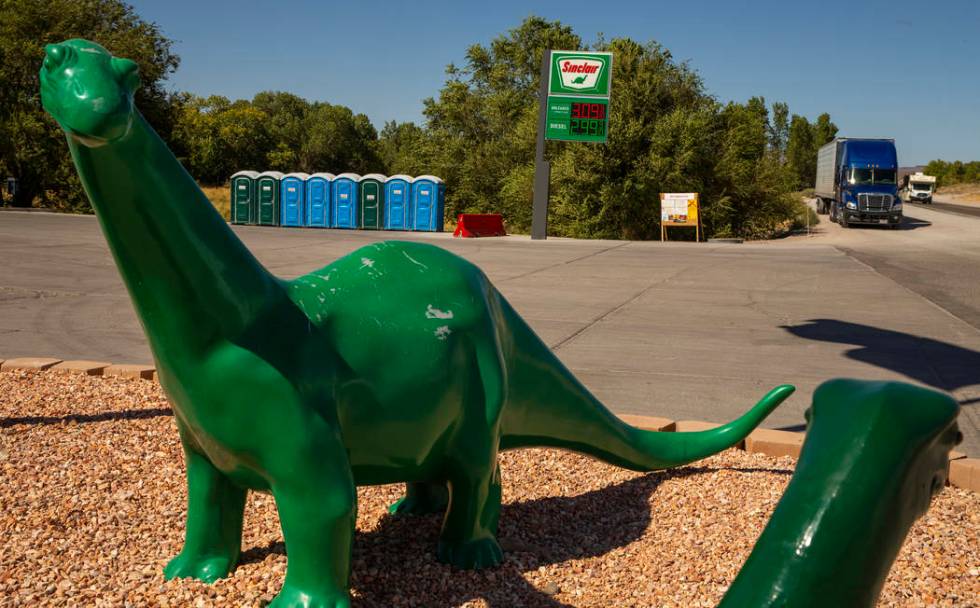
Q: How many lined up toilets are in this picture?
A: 8